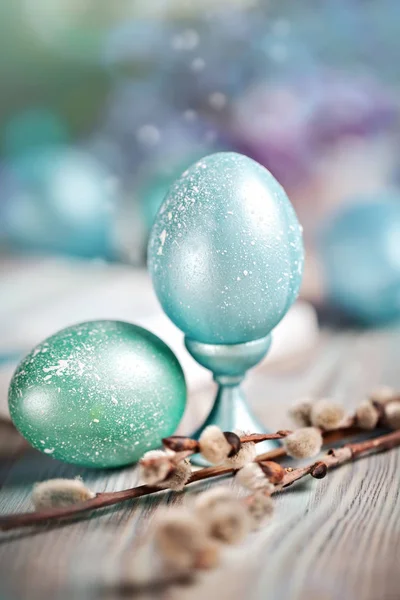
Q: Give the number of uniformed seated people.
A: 0